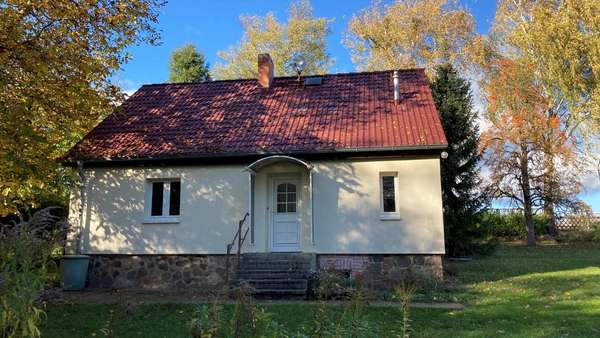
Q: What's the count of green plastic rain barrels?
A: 1